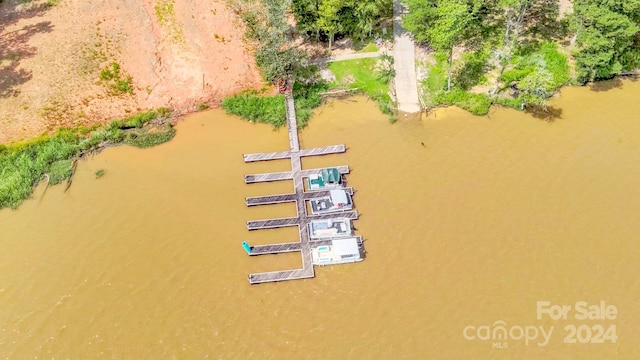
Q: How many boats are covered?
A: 3